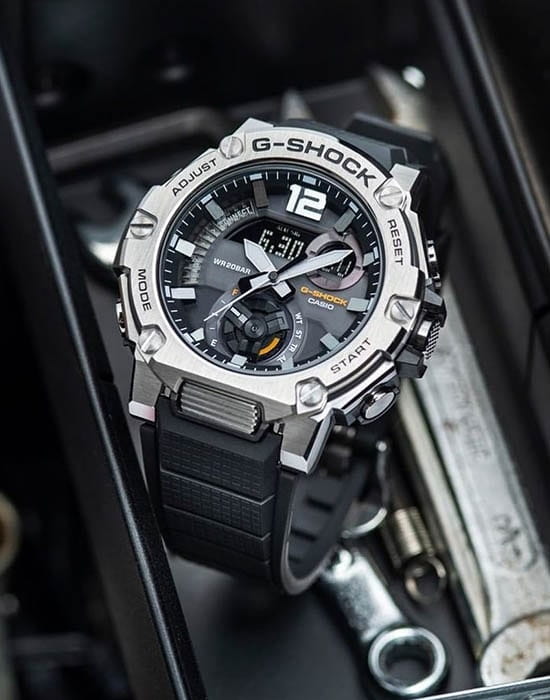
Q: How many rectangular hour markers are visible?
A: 11